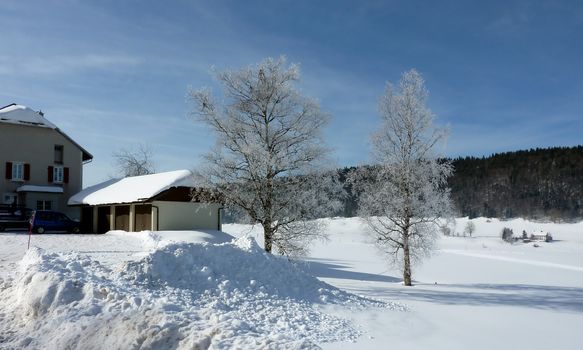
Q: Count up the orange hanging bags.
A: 0